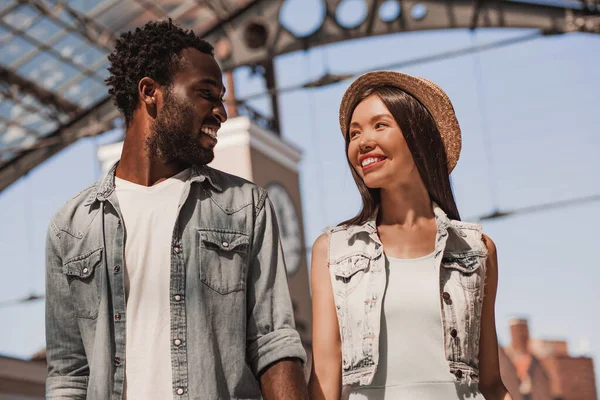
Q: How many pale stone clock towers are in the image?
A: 1